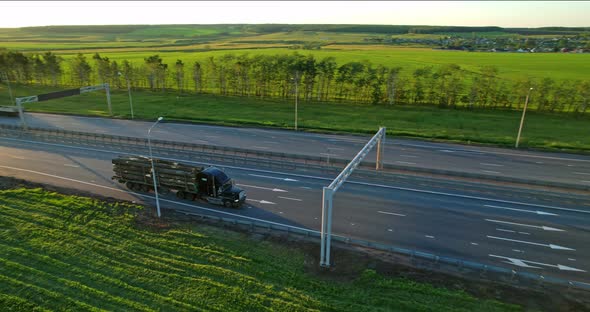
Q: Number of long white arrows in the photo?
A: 7